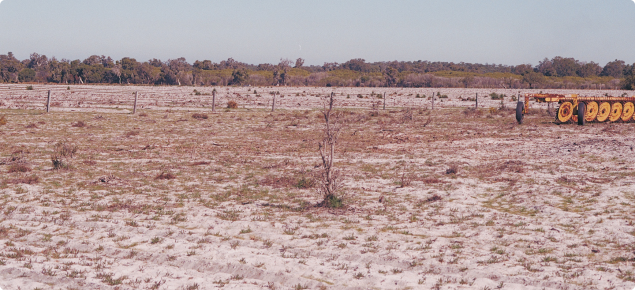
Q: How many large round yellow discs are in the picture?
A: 5